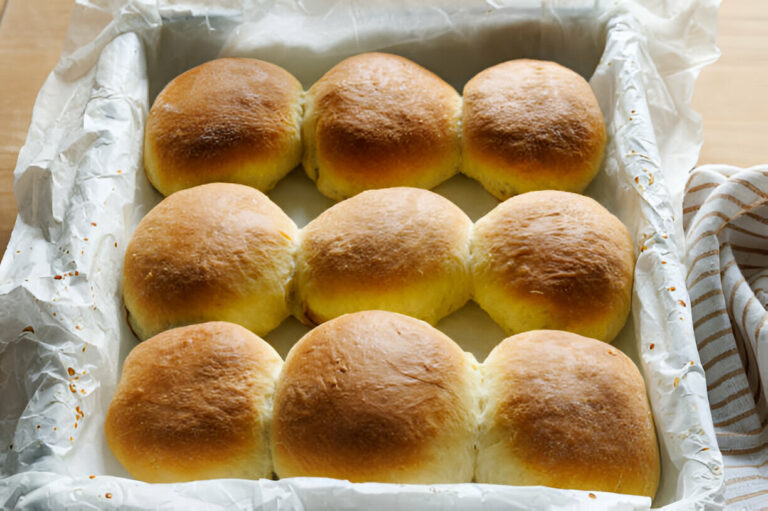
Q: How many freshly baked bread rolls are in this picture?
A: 9